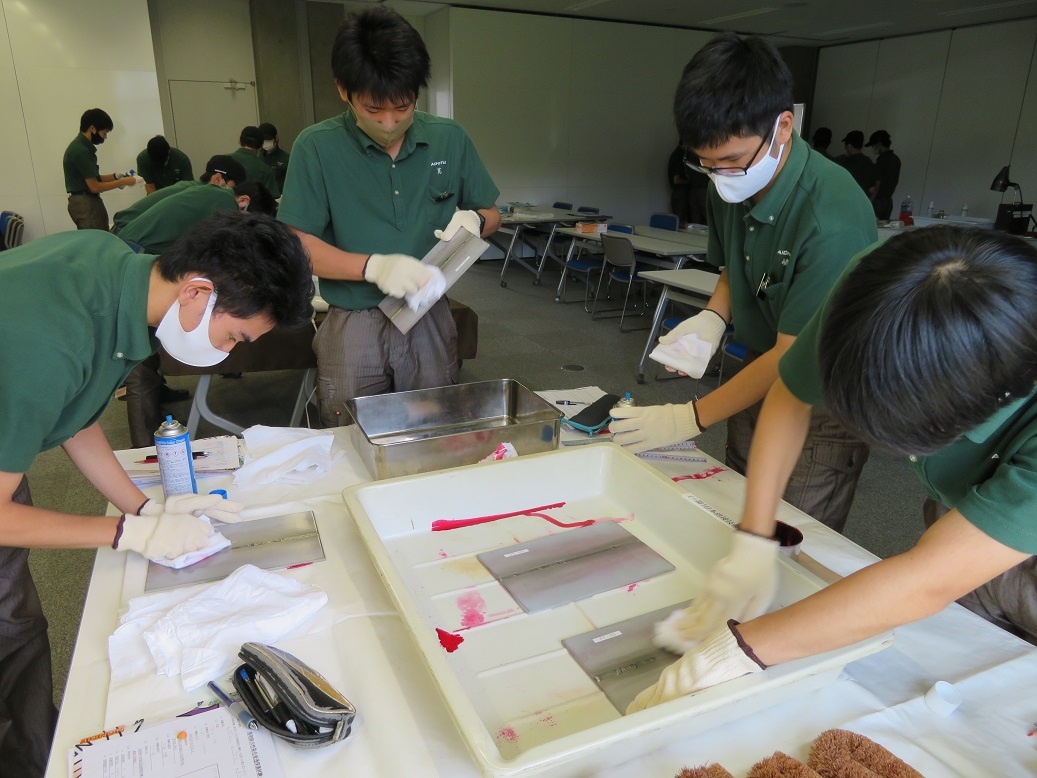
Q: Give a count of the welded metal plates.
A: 4